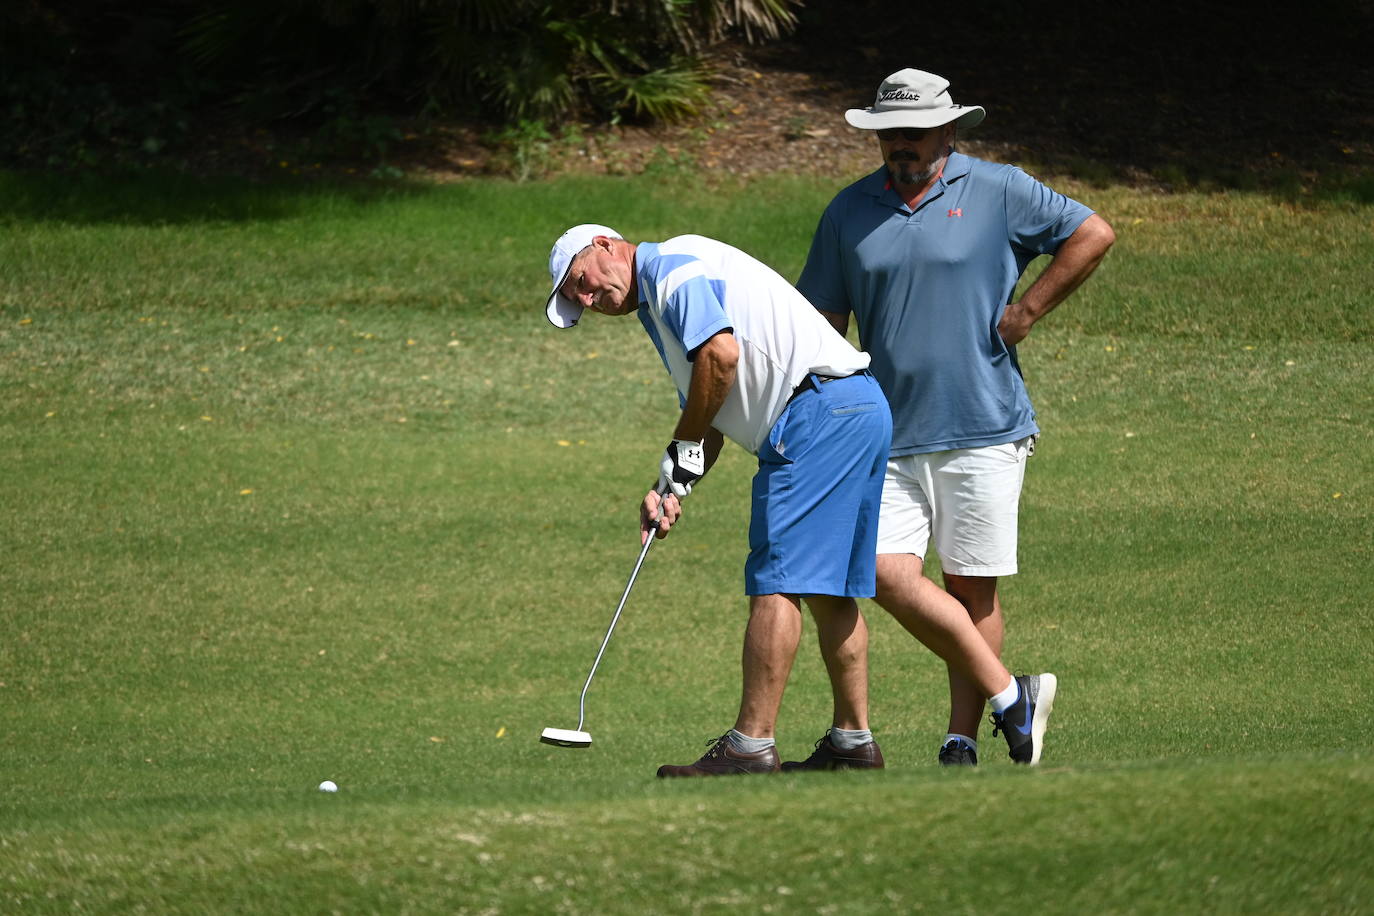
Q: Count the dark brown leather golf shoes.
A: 2